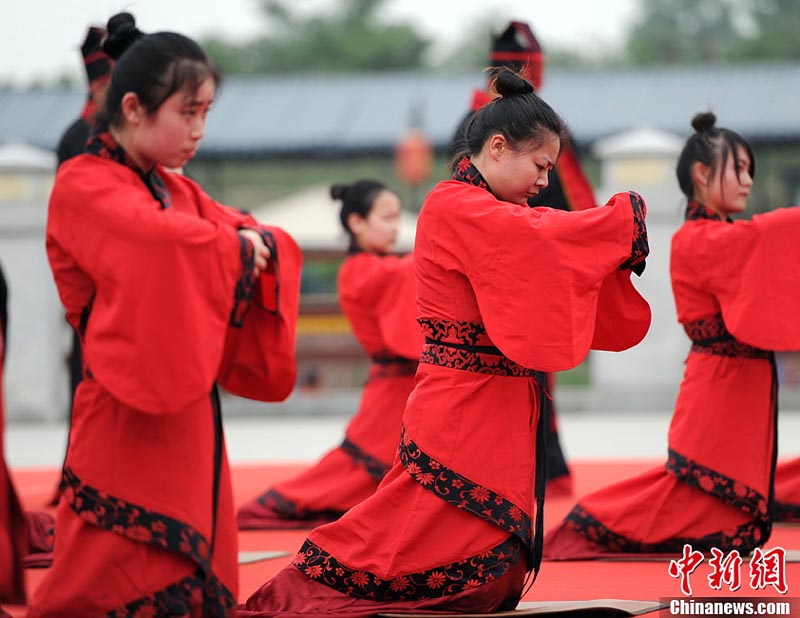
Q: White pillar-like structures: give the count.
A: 2